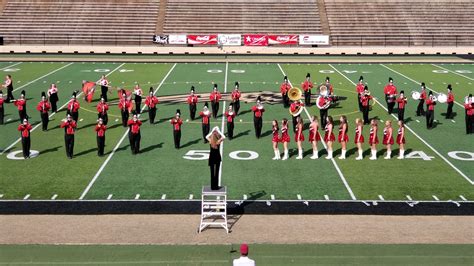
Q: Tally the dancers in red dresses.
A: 10